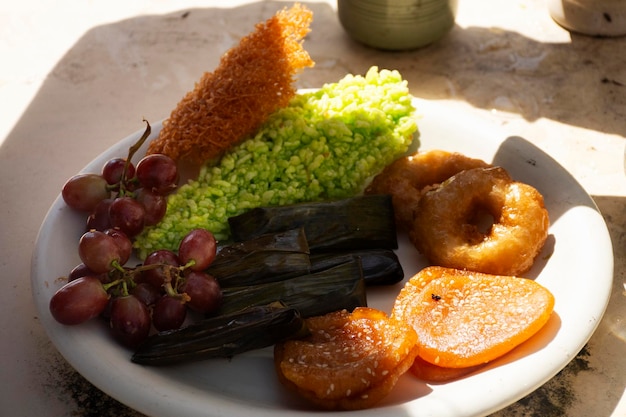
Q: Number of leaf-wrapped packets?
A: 5